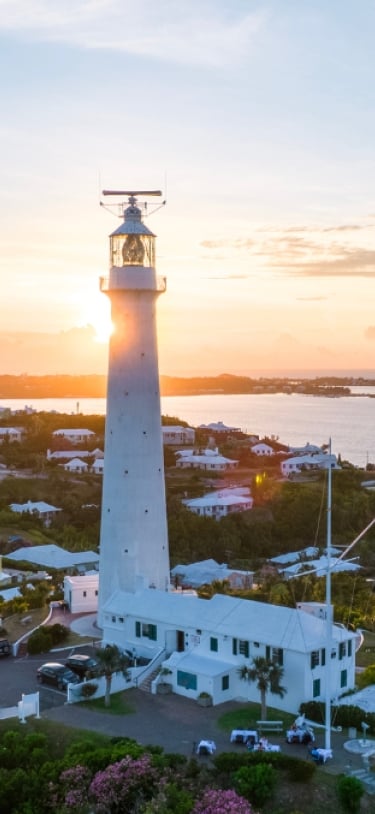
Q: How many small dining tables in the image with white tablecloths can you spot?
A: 5